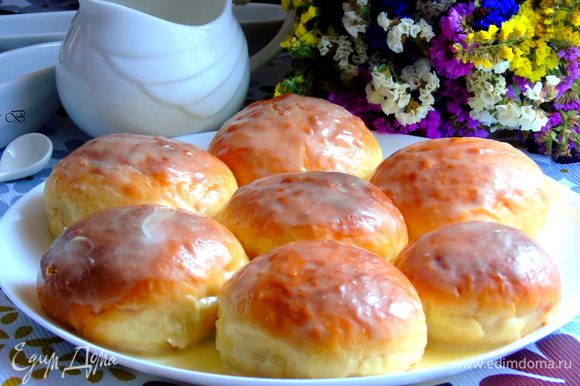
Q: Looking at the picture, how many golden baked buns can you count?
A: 7